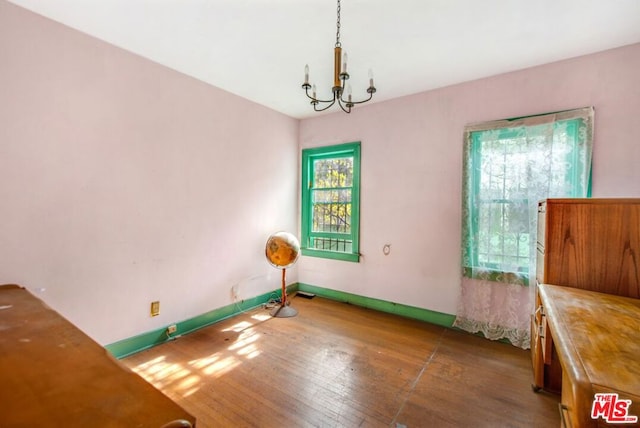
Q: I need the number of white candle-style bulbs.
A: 5